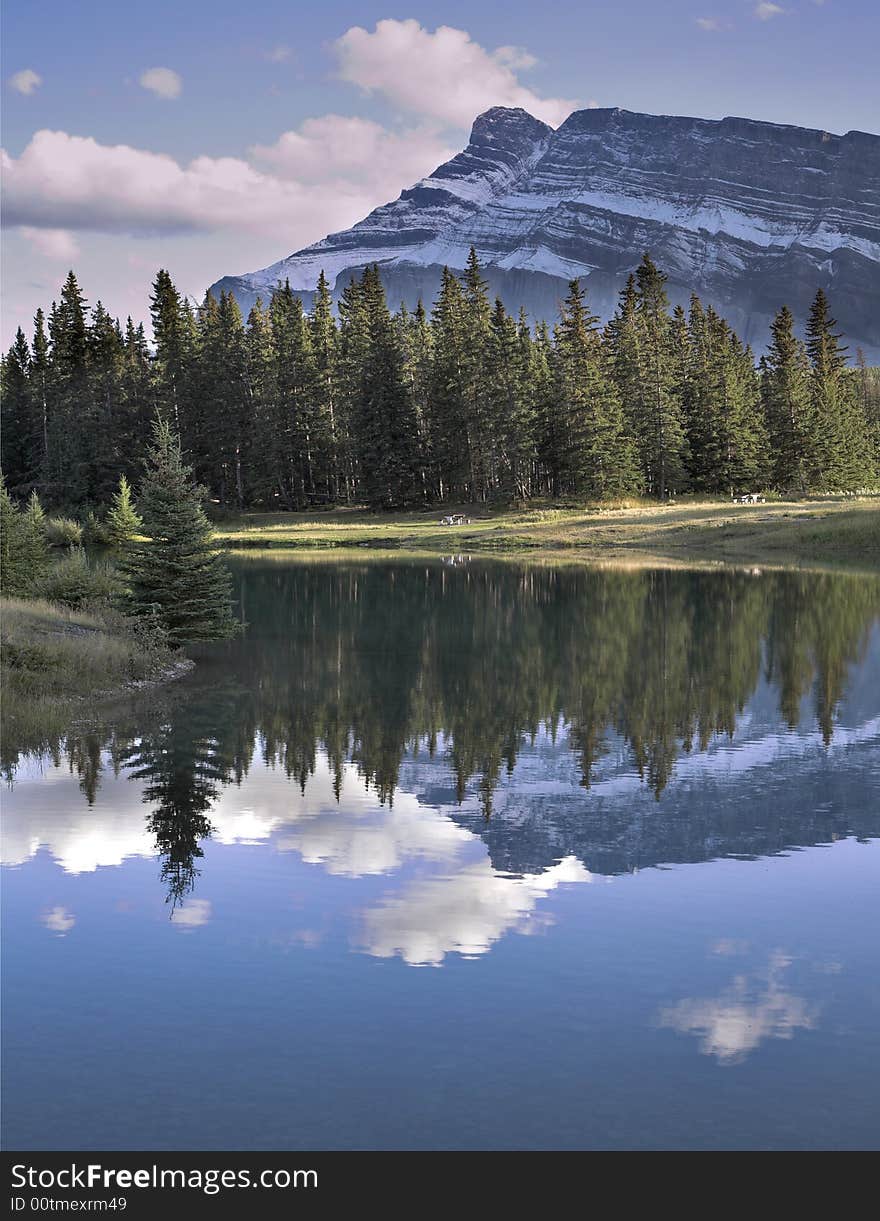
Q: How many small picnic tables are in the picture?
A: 2